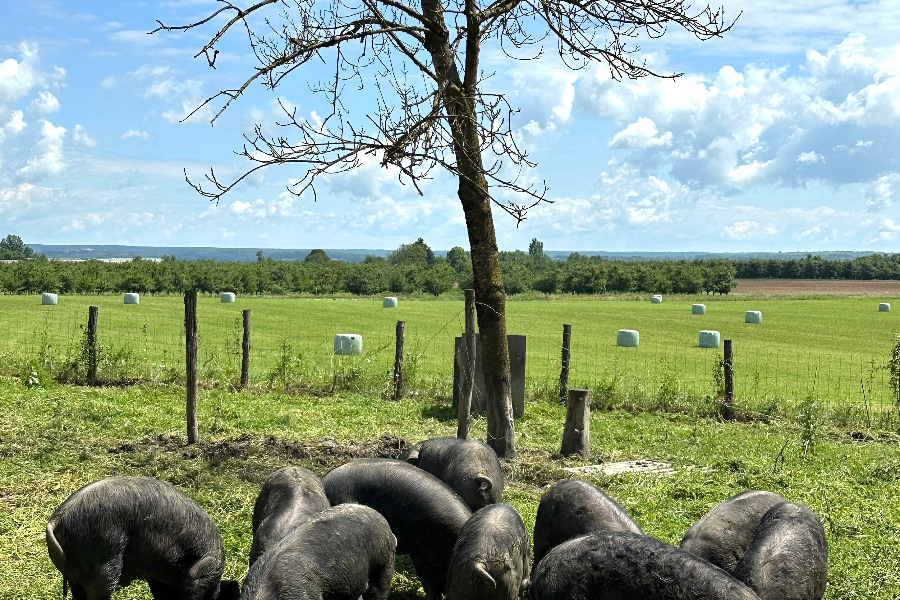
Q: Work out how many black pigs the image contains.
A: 10